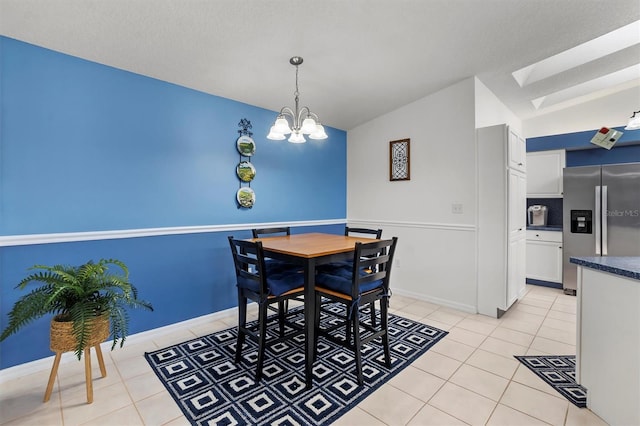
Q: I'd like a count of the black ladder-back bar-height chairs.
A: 4